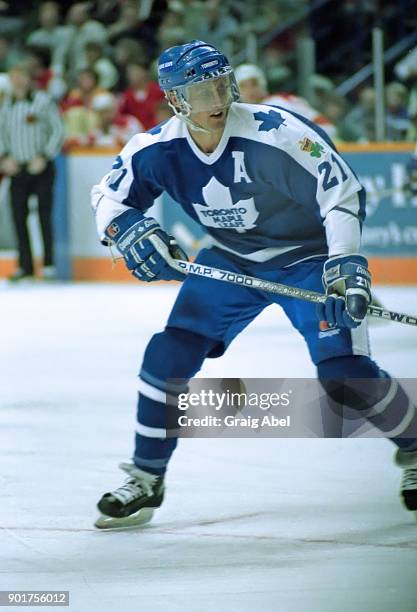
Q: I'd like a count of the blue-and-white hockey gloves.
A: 2